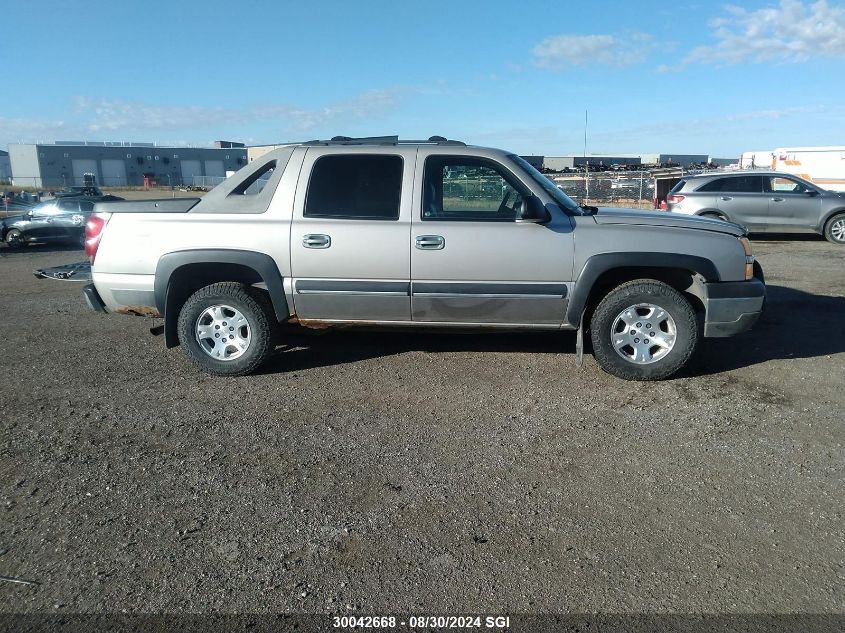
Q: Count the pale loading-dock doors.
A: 4